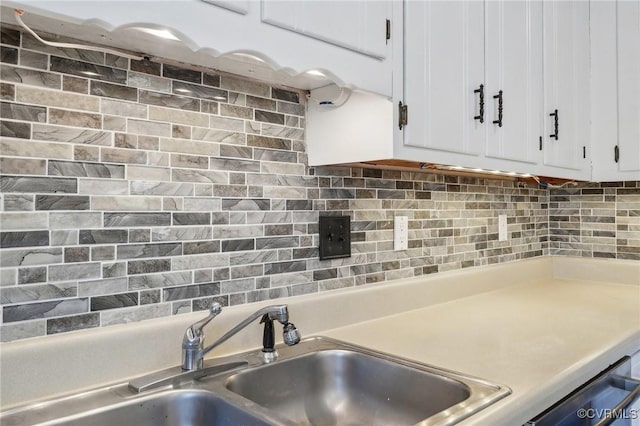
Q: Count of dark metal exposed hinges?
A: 5